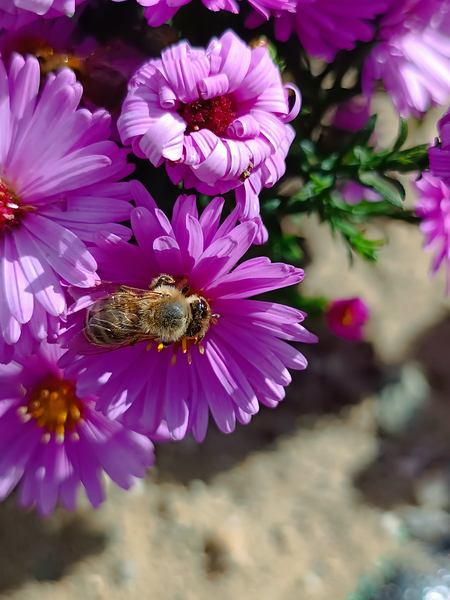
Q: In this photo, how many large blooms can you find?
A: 4